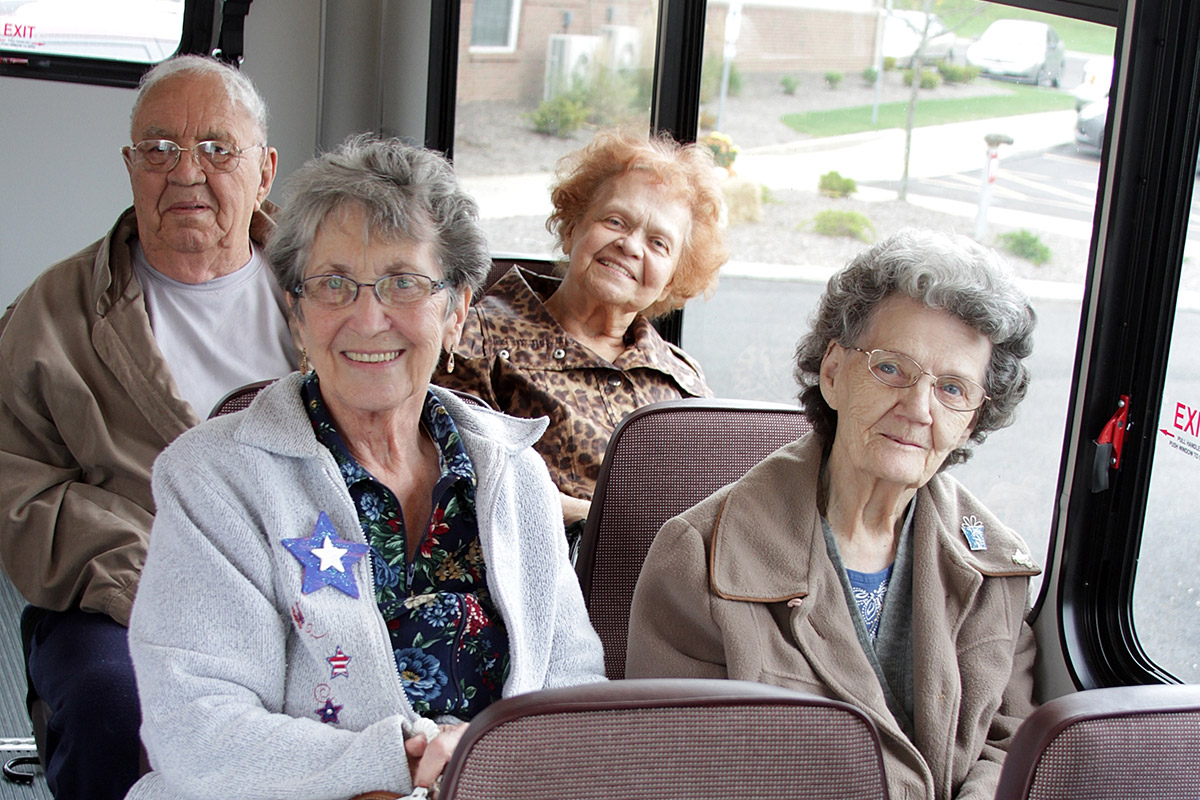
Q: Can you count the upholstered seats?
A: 5